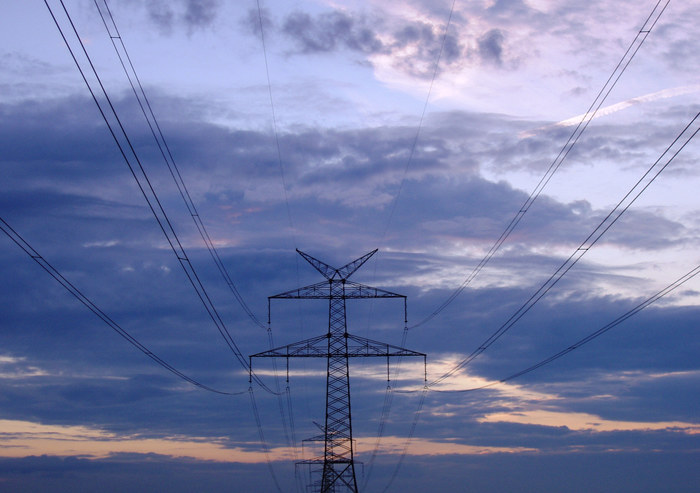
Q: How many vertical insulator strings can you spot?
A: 6